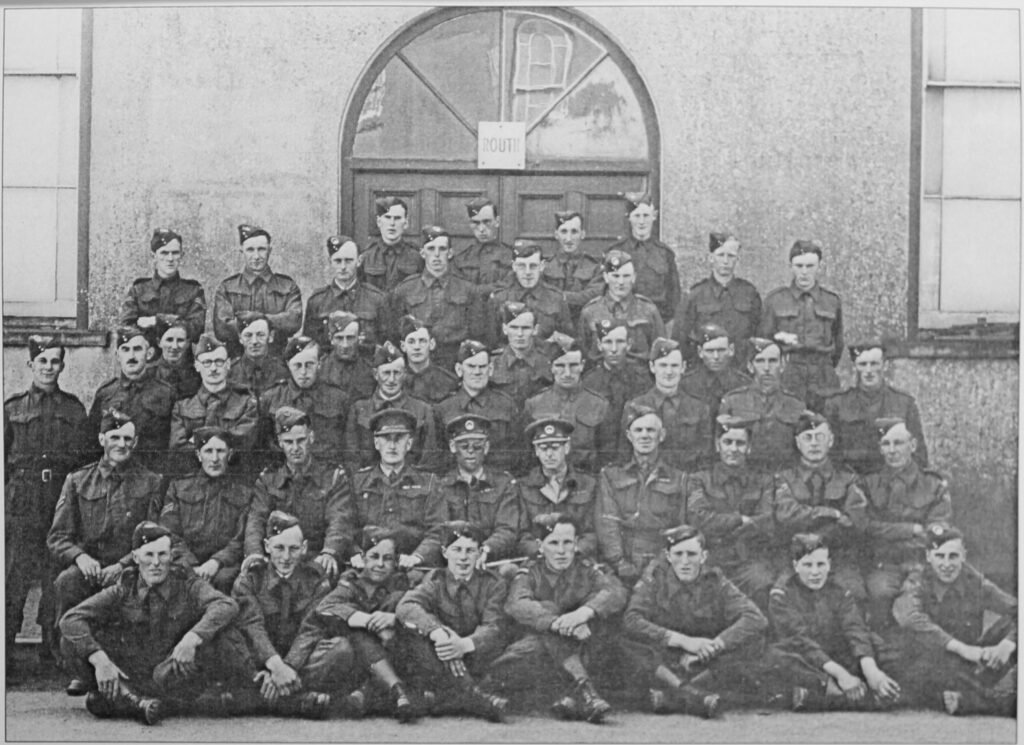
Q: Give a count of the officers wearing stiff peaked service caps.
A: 3